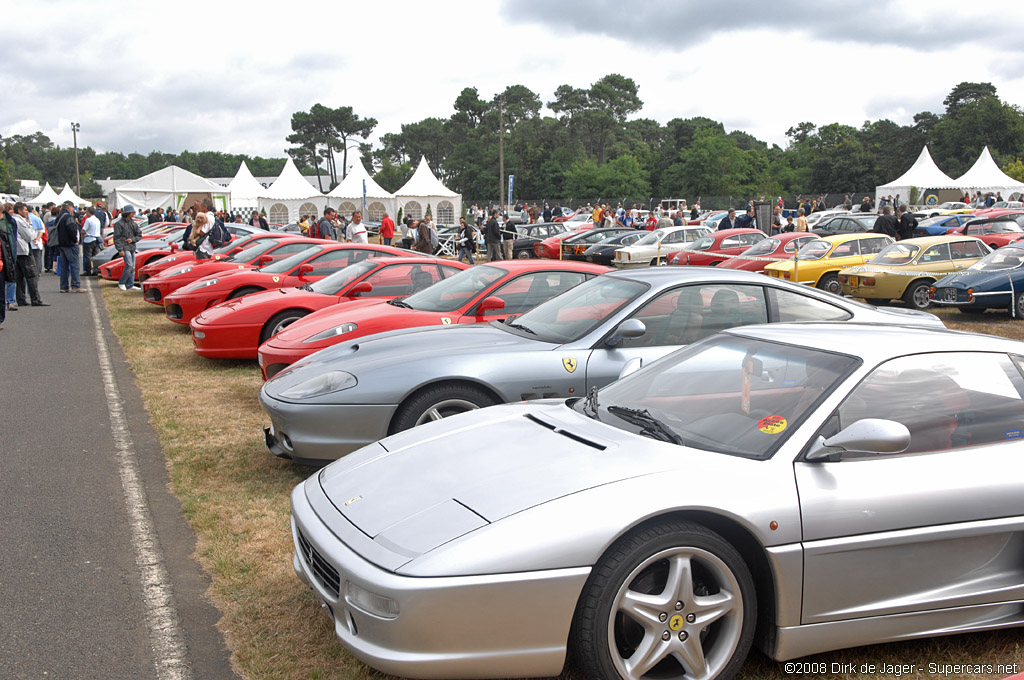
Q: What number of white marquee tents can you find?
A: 9